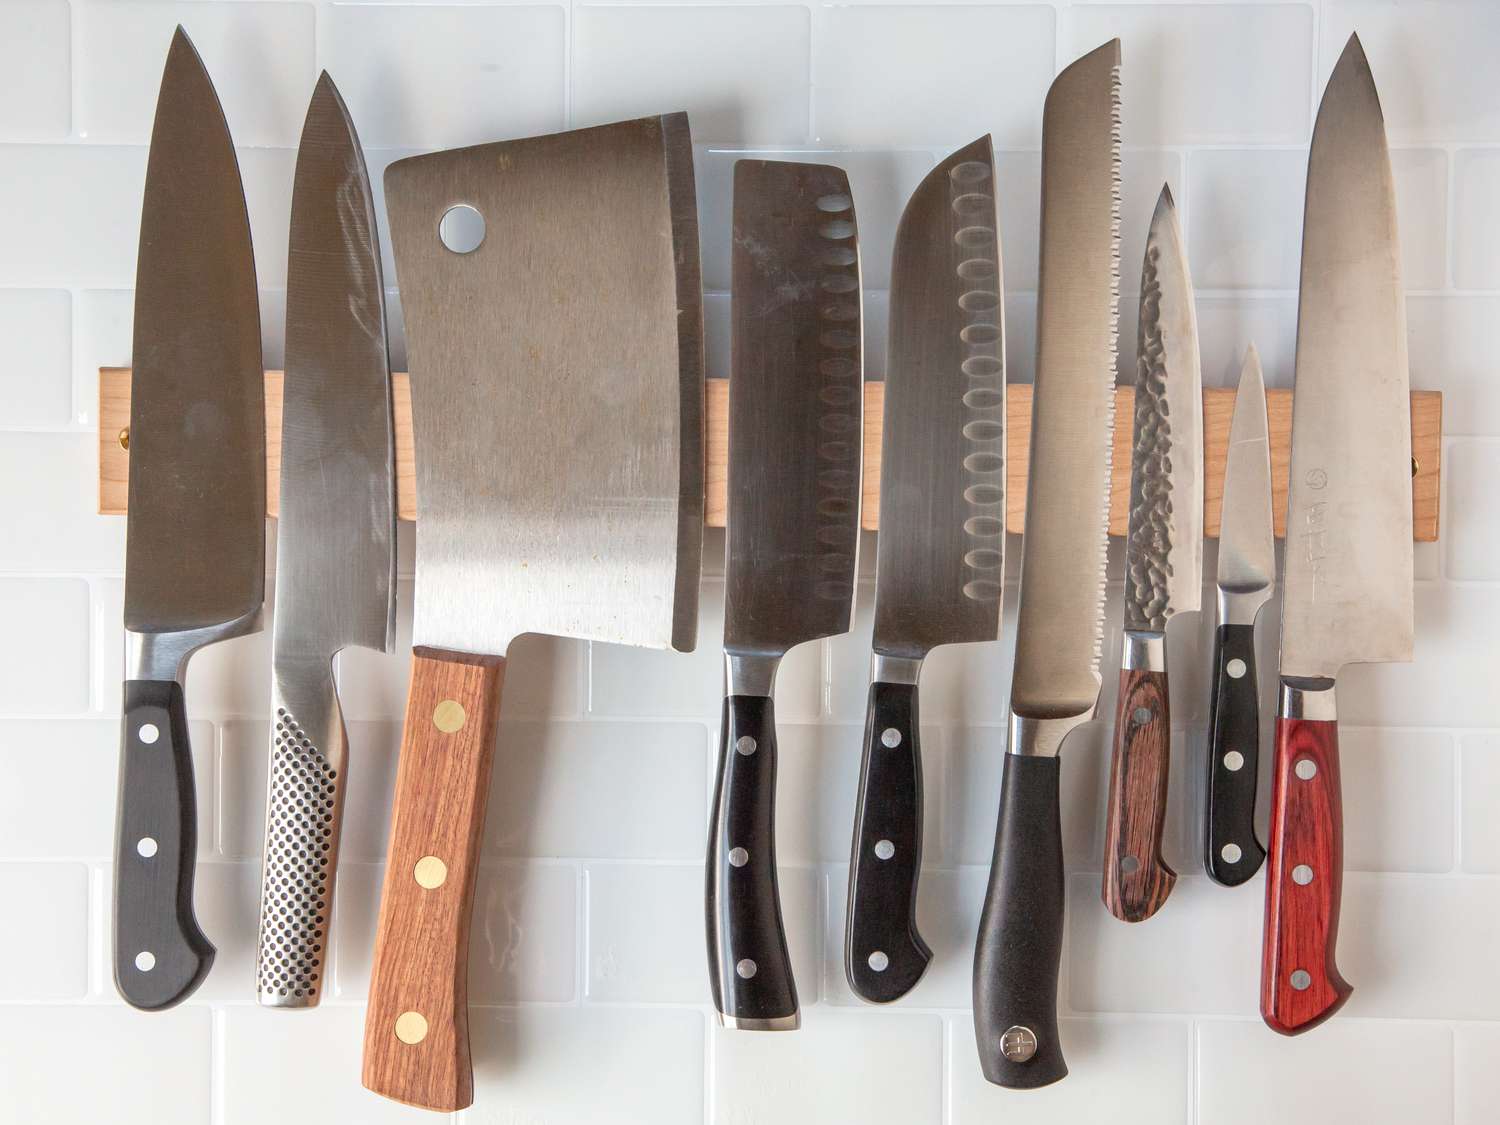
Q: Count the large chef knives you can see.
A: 3